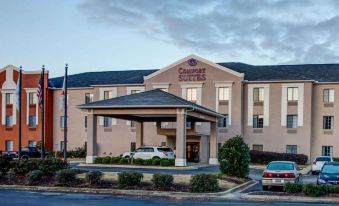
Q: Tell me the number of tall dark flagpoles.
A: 3